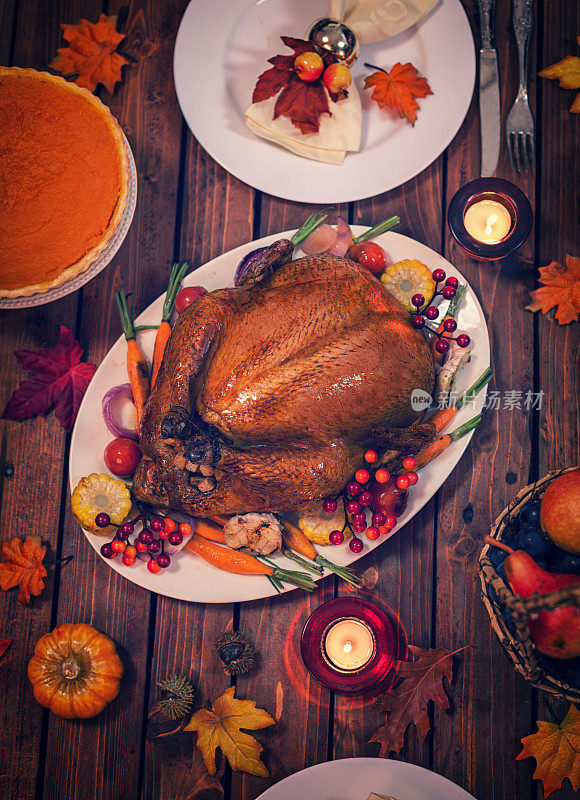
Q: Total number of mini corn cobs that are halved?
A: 3